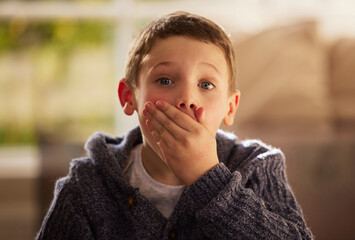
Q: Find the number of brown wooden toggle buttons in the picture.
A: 2